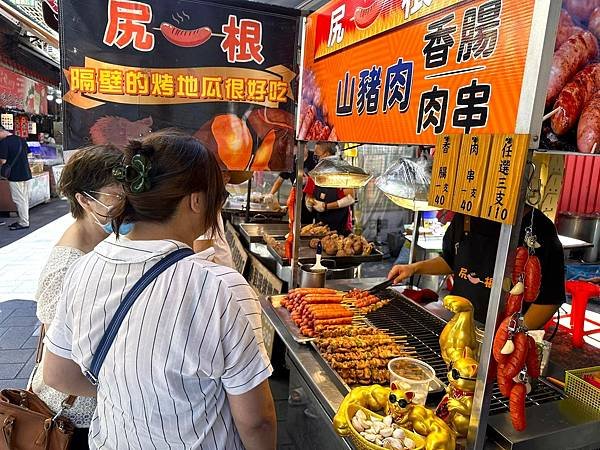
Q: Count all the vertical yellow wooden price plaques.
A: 3